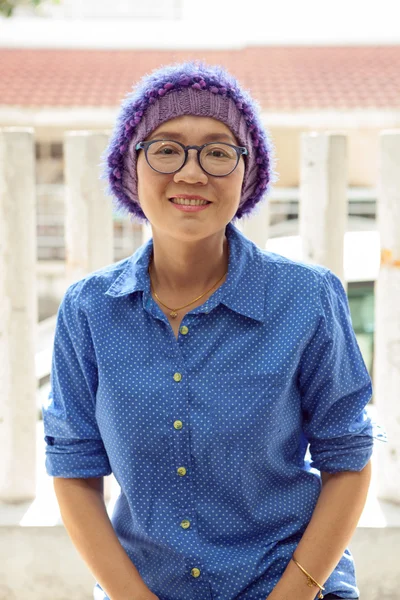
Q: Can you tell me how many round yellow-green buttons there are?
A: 6